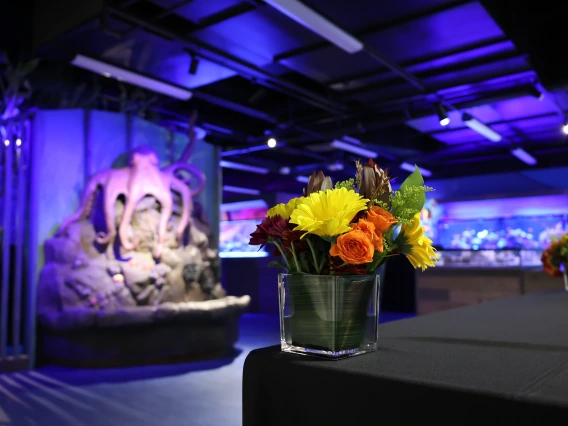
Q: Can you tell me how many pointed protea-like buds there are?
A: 2